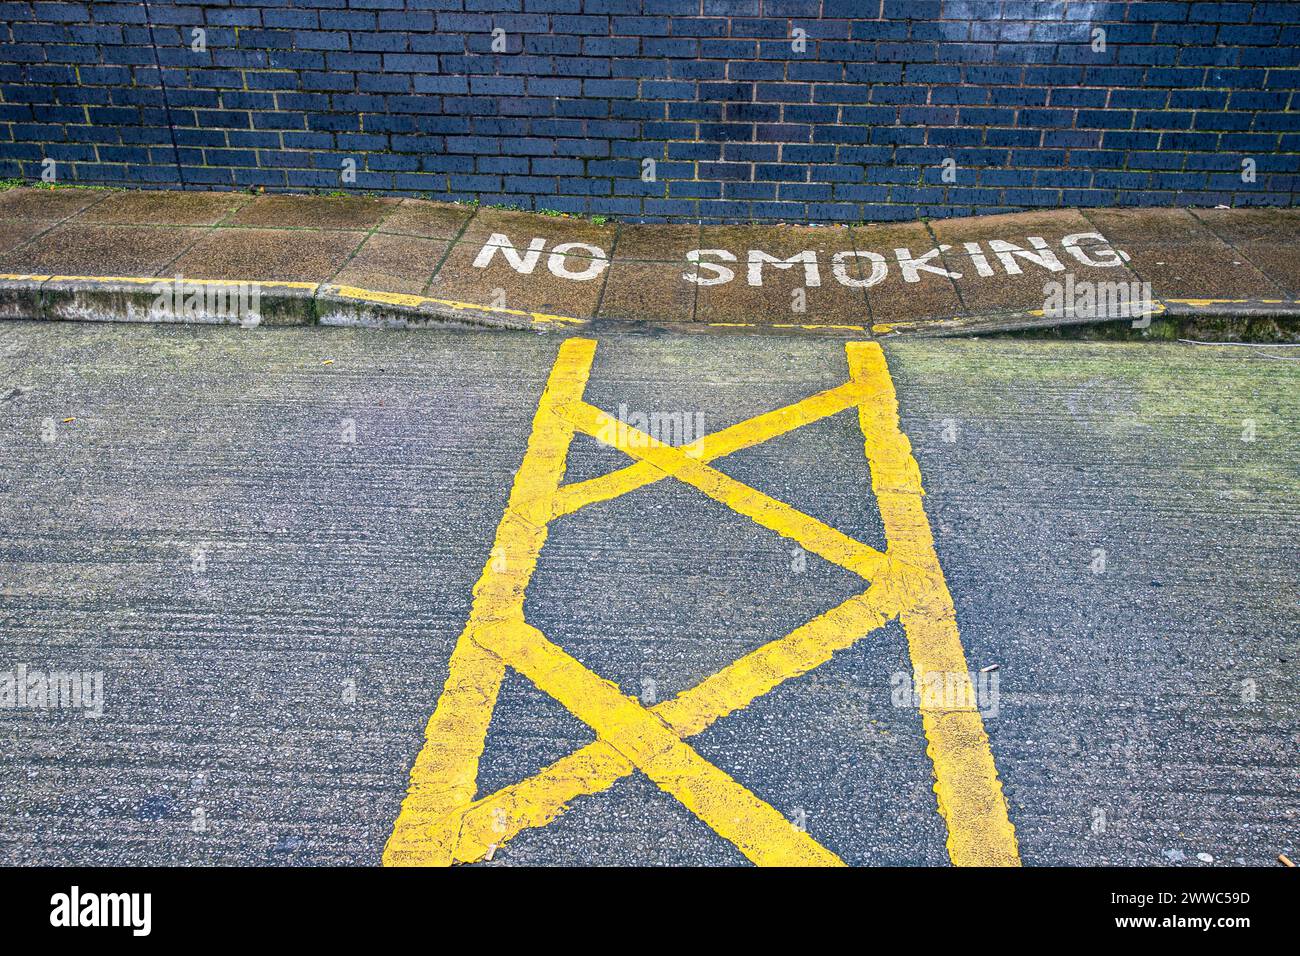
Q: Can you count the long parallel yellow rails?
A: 2